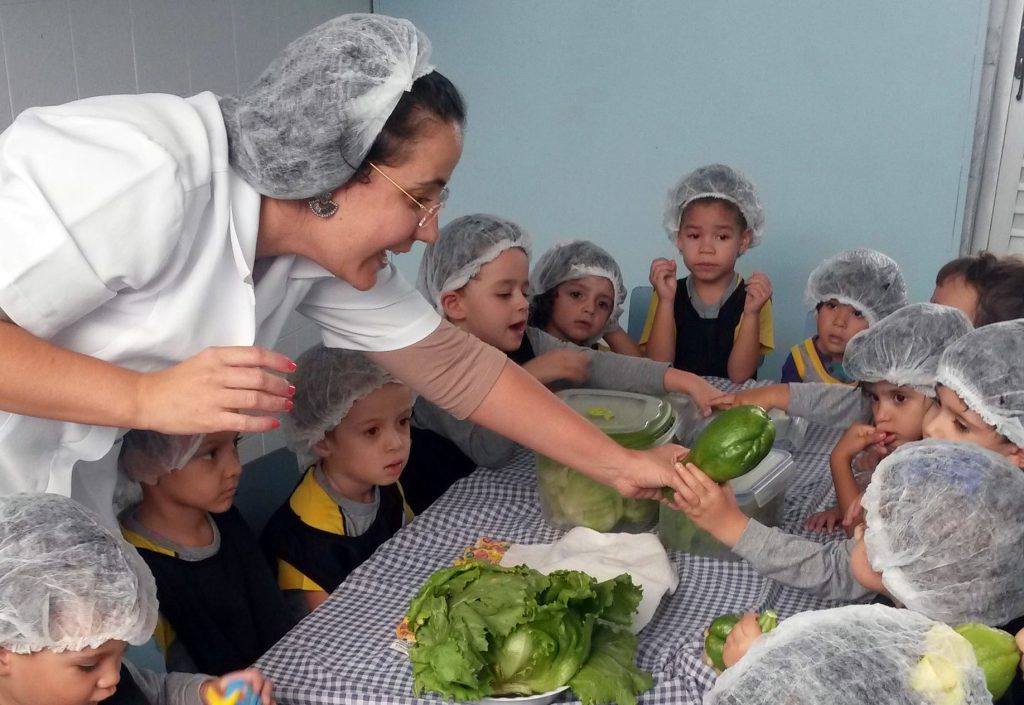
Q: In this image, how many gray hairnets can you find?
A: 12